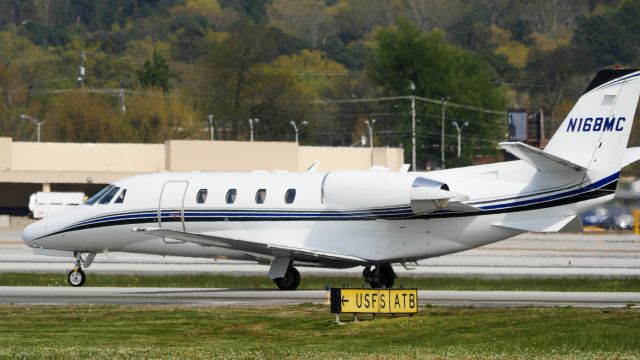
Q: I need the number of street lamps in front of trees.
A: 6